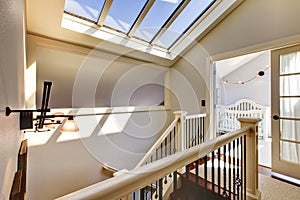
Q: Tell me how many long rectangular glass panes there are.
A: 4